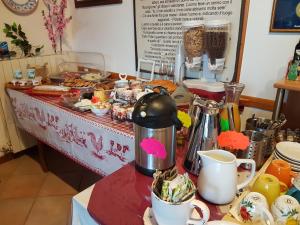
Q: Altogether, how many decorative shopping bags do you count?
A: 0